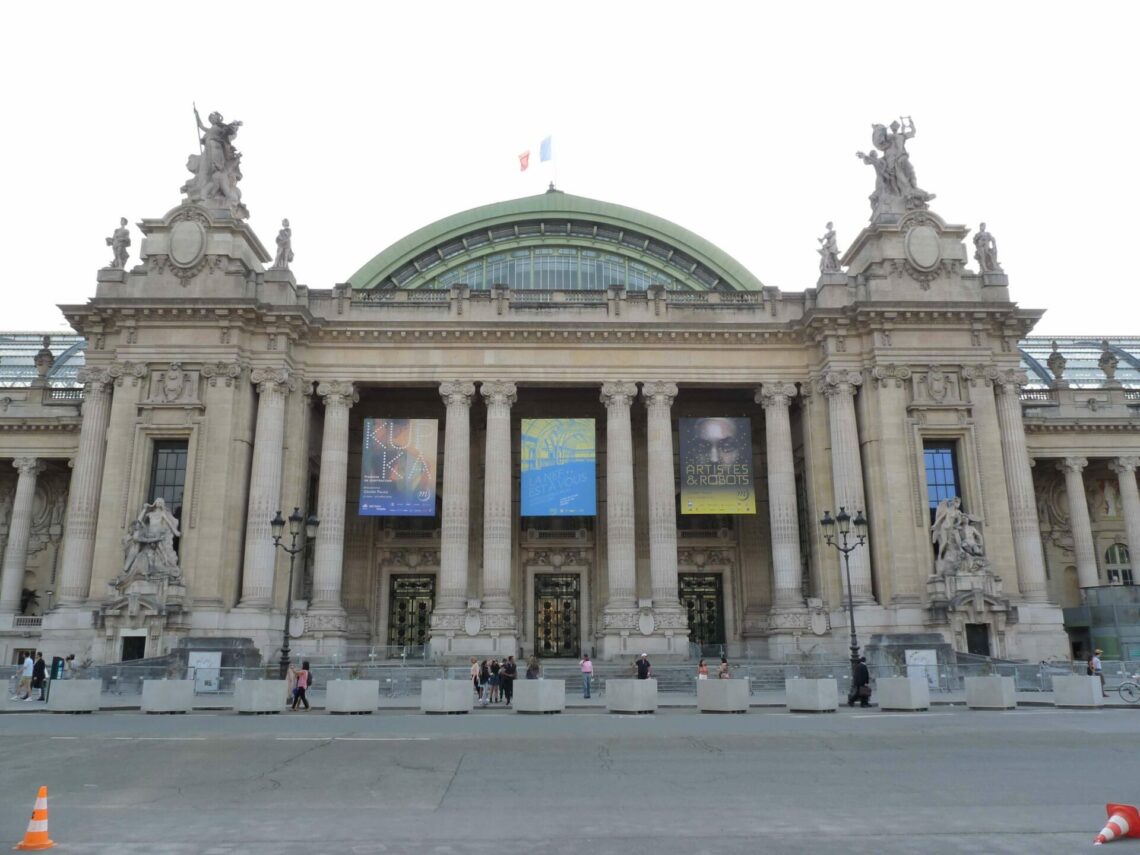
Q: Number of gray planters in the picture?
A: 12